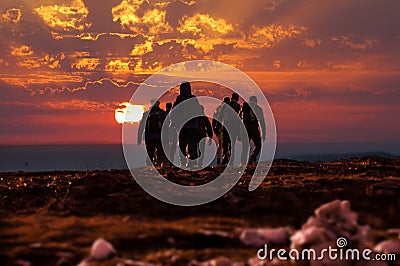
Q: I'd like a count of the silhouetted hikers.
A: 6